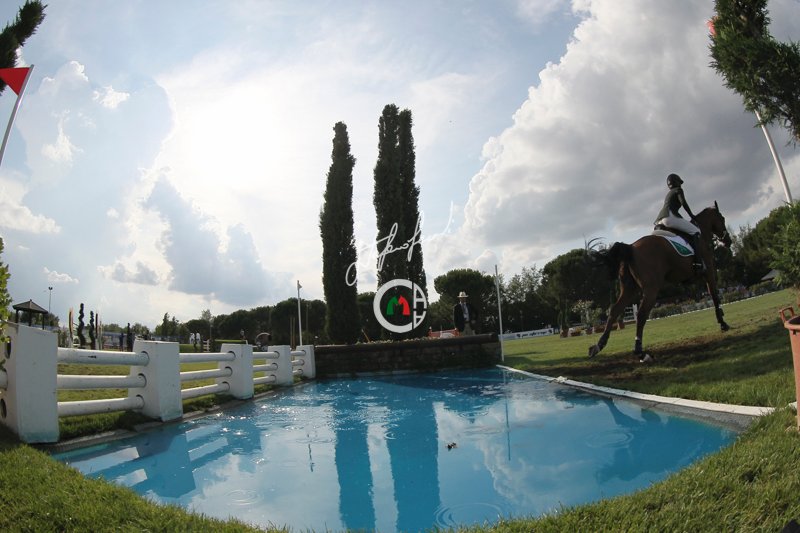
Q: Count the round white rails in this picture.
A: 12